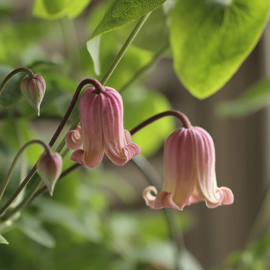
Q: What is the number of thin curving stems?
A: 4